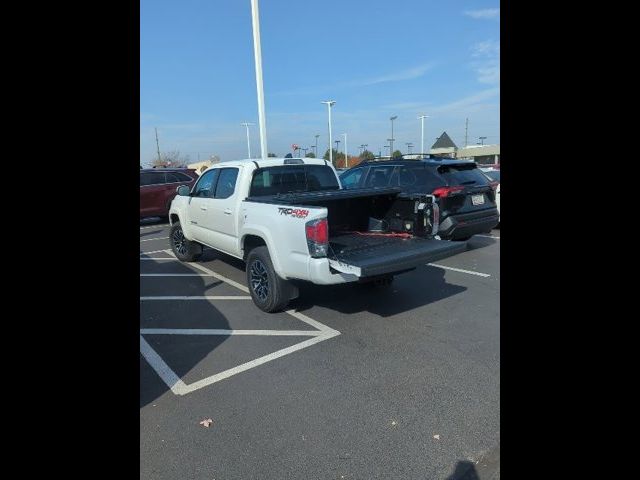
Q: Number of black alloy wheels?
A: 2